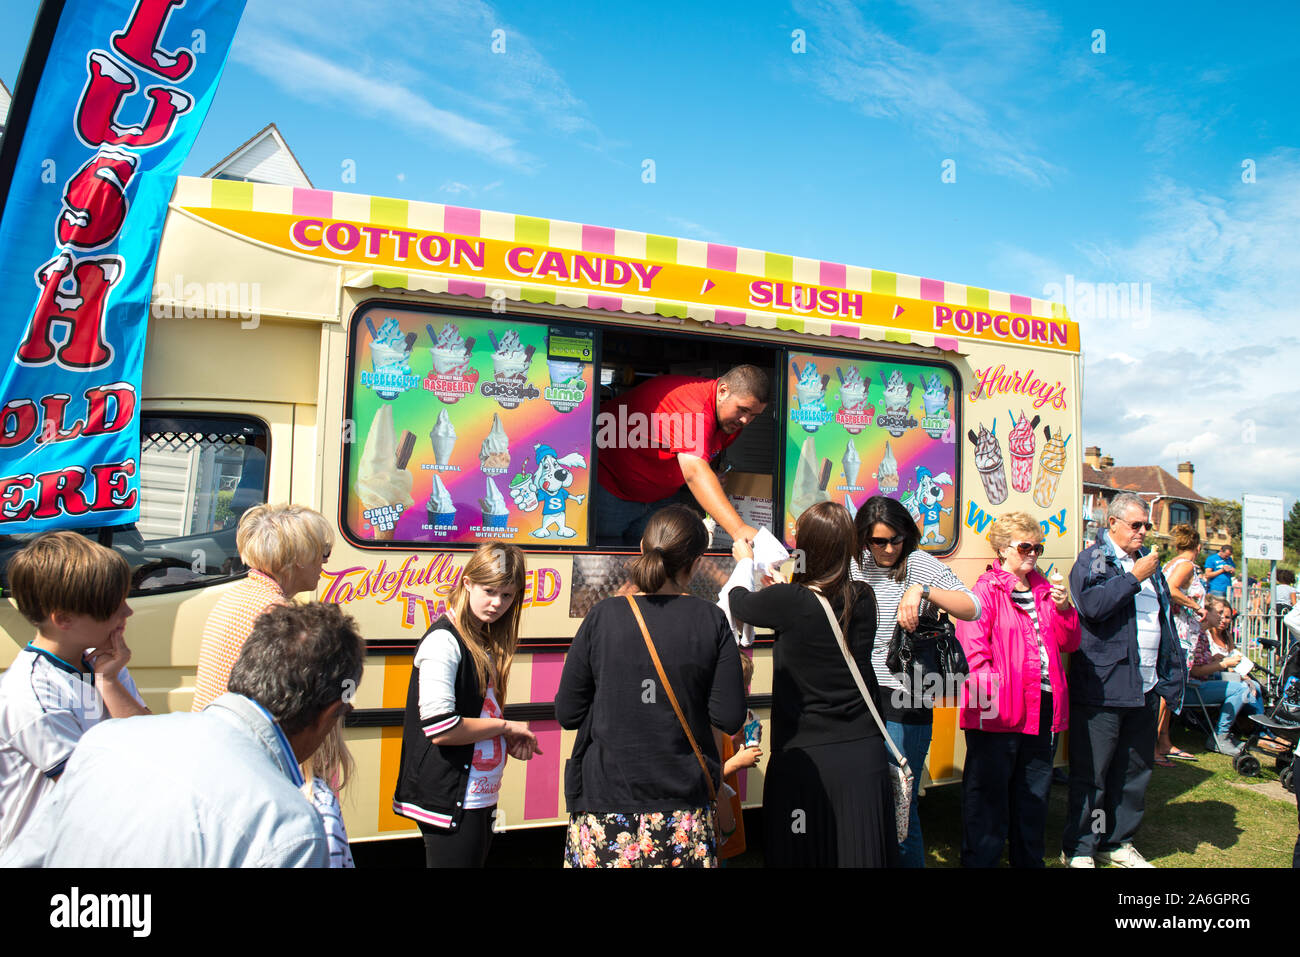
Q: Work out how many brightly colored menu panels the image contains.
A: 2